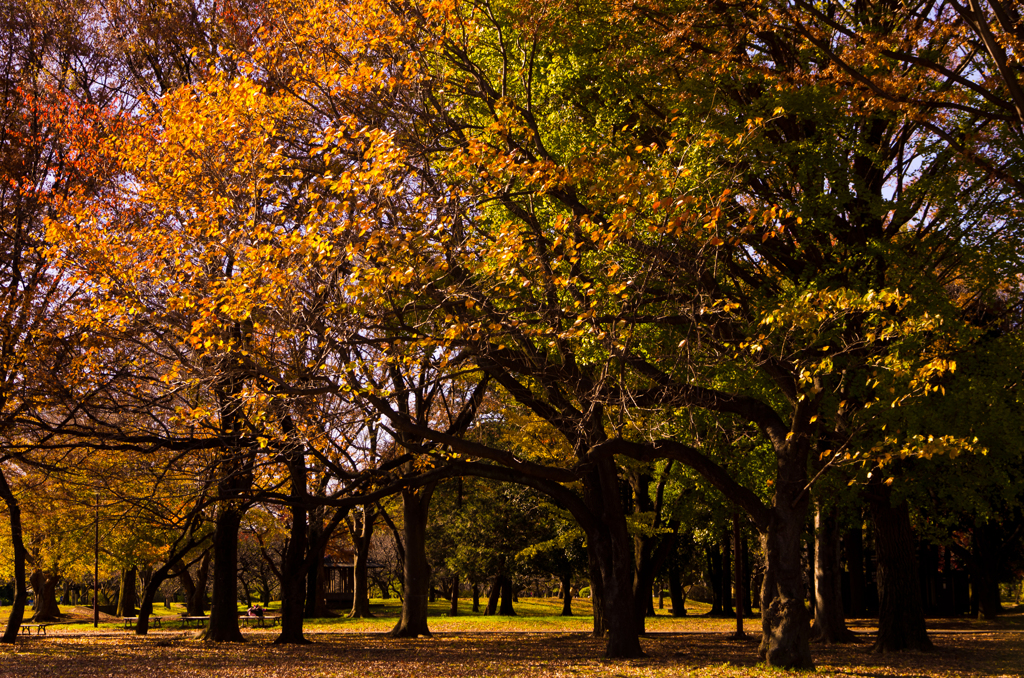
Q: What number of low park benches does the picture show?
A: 4